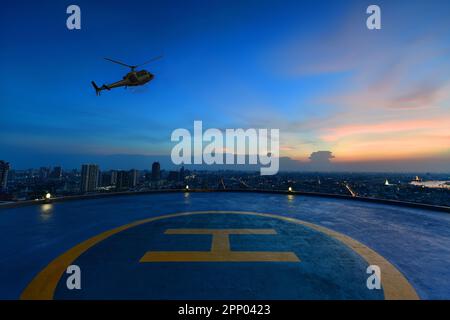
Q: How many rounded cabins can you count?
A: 1